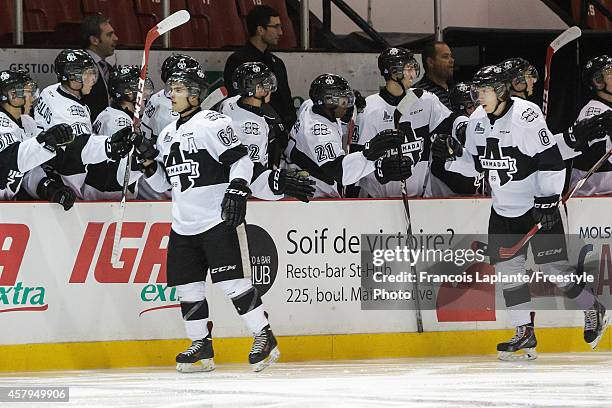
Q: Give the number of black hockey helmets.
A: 12